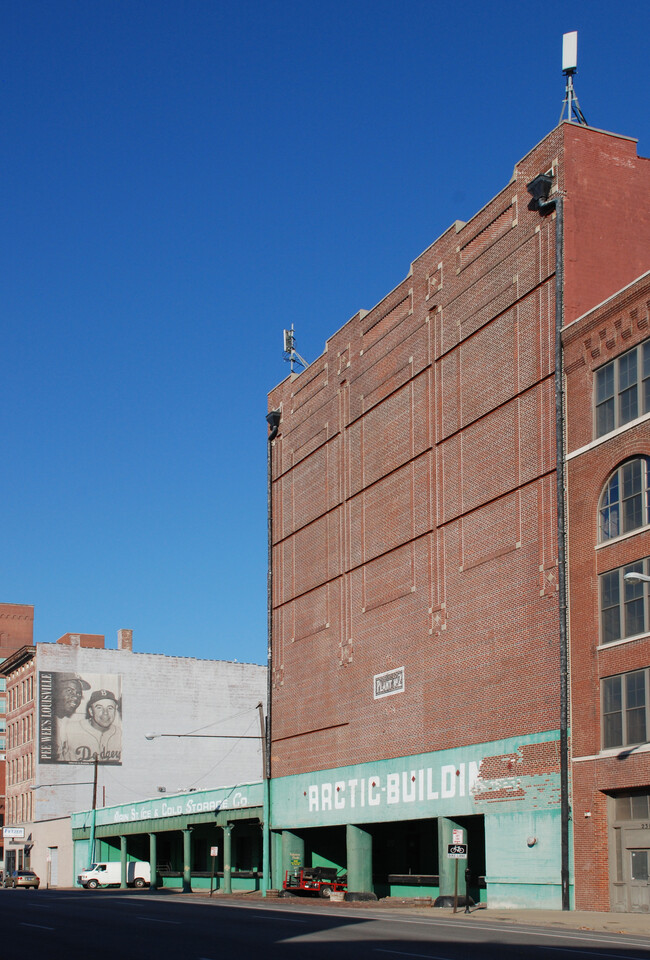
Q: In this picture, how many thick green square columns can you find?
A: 3